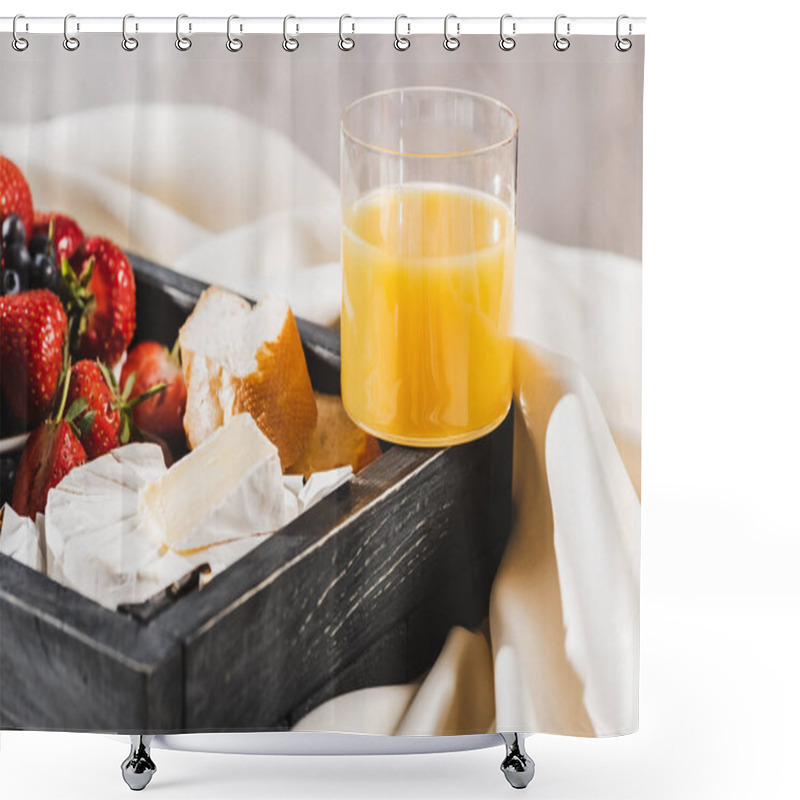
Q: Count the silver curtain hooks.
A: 12